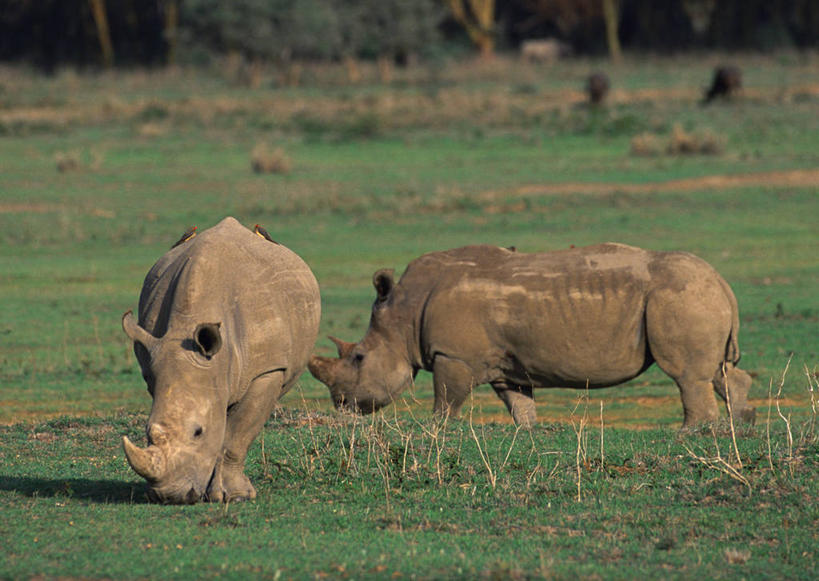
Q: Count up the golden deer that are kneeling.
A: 0